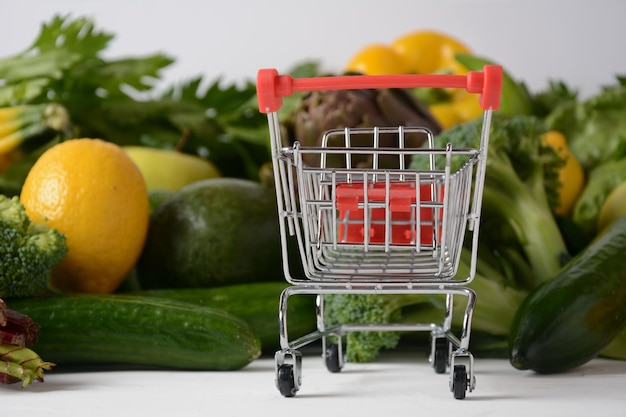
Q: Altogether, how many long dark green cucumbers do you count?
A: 3